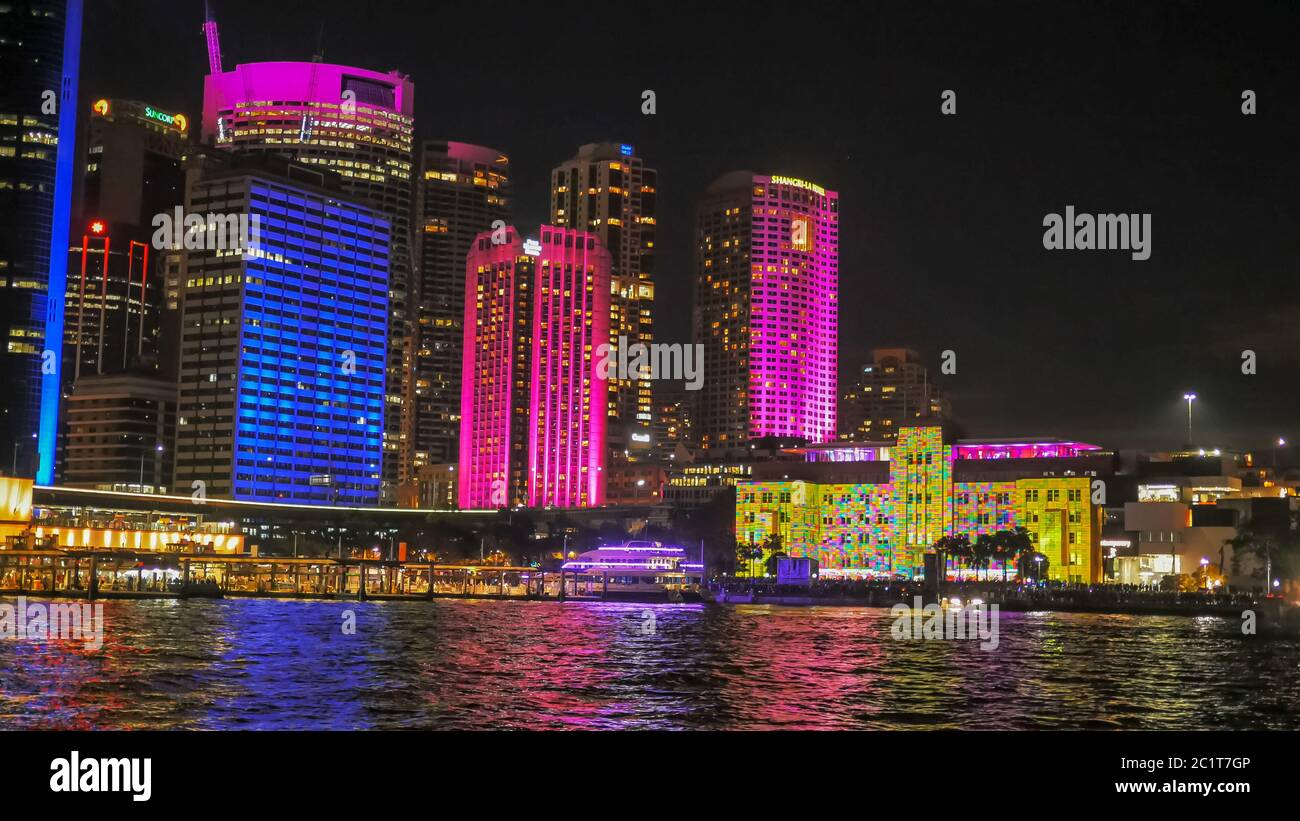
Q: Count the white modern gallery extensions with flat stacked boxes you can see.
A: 1